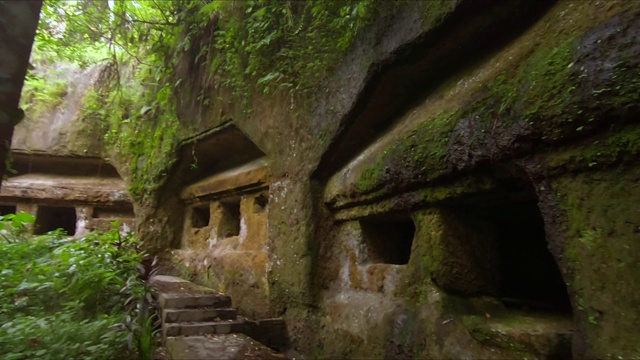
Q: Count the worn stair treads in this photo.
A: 3